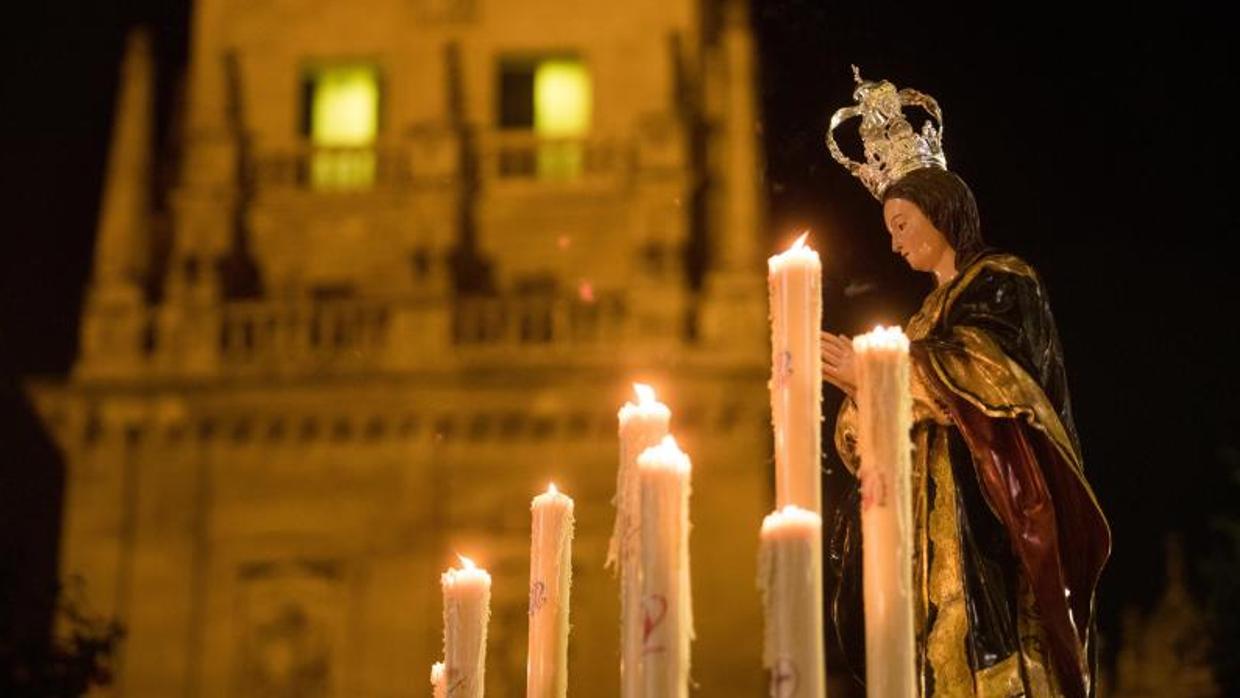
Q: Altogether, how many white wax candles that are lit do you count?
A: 8